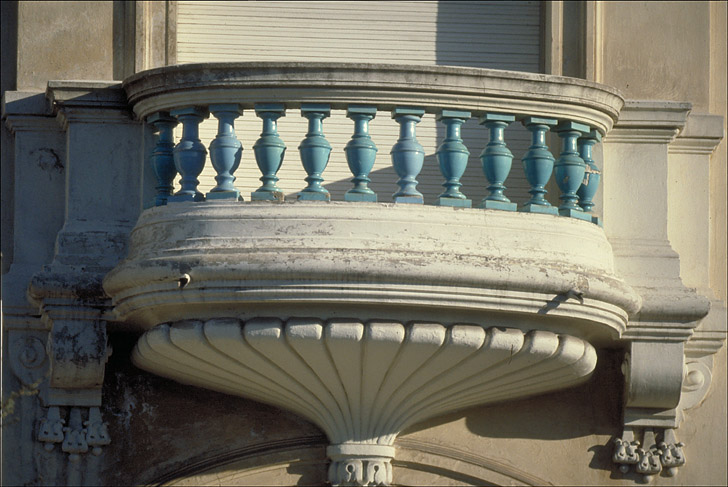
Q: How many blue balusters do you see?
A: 12